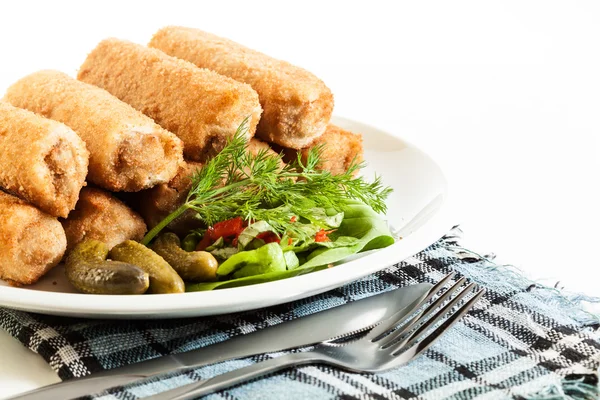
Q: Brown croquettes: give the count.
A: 9